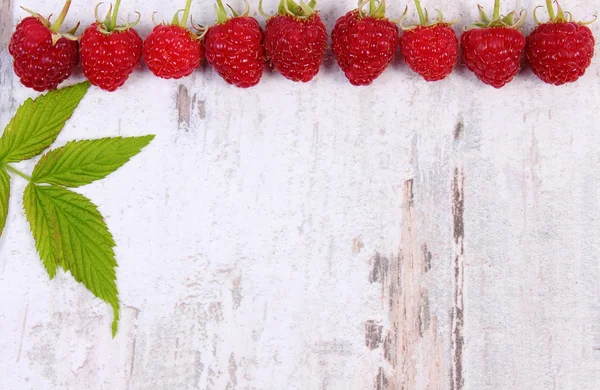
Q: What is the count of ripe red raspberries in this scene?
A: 9